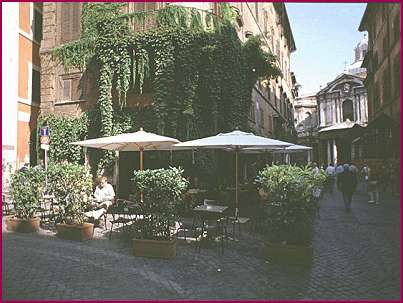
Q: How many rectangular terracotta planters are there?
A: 4